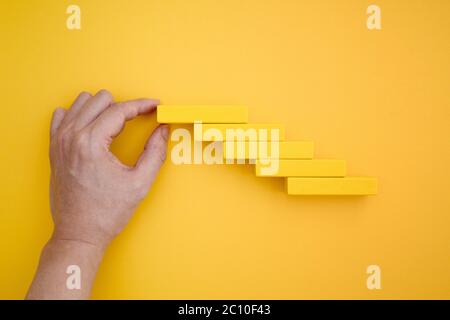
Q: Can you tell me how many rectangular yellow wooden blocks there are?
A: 5